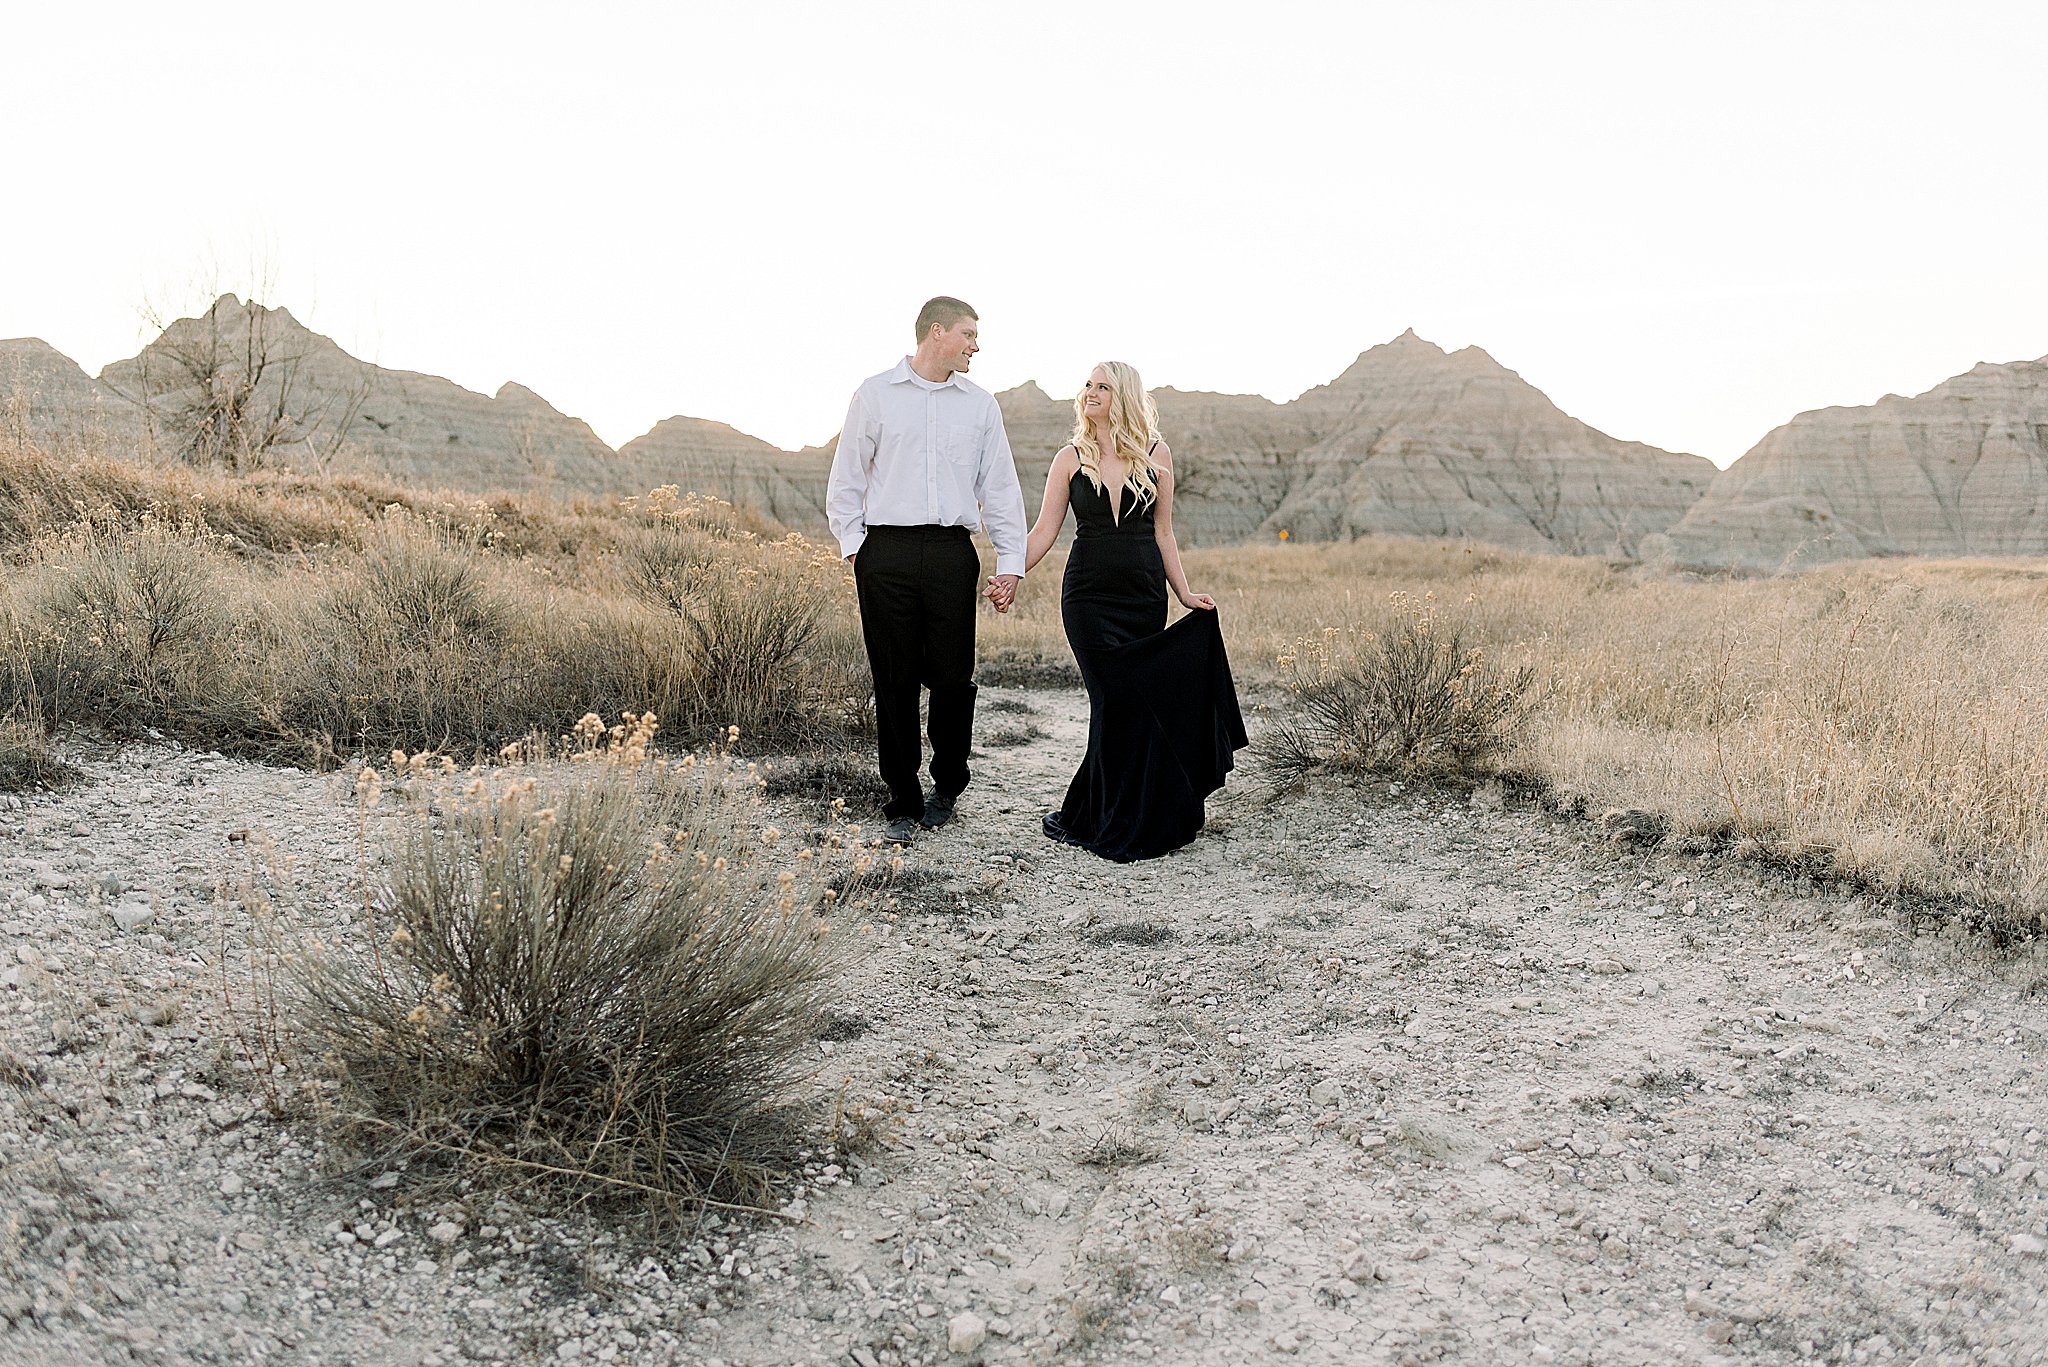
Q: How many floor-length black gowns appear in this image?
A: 1